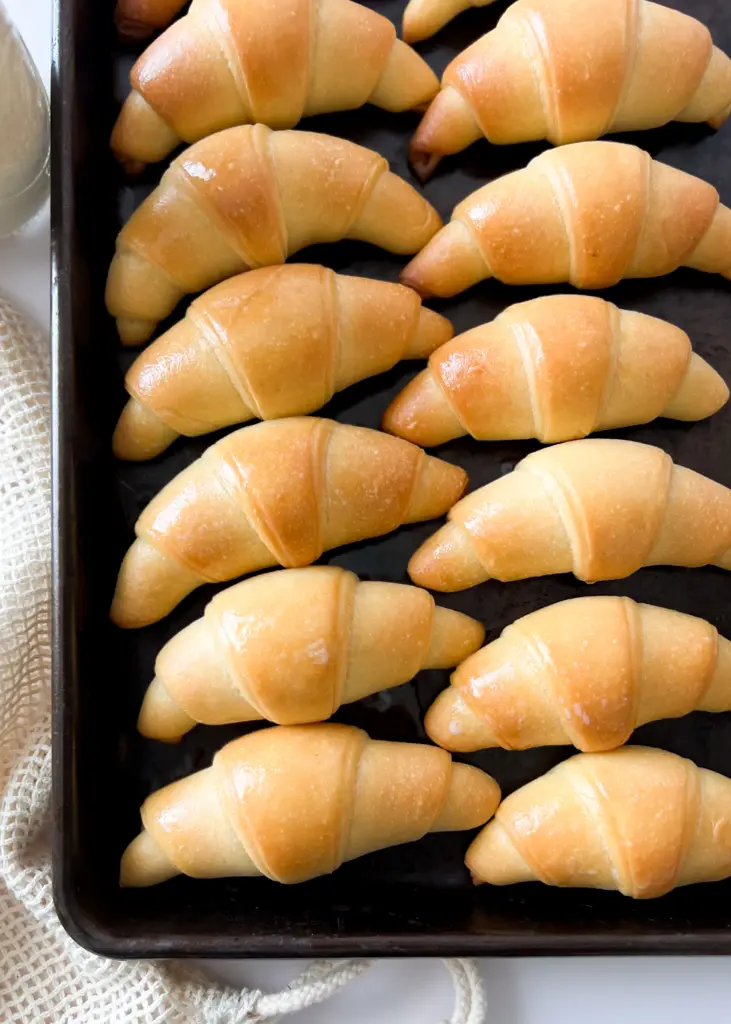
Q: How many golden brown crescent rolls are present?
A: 14